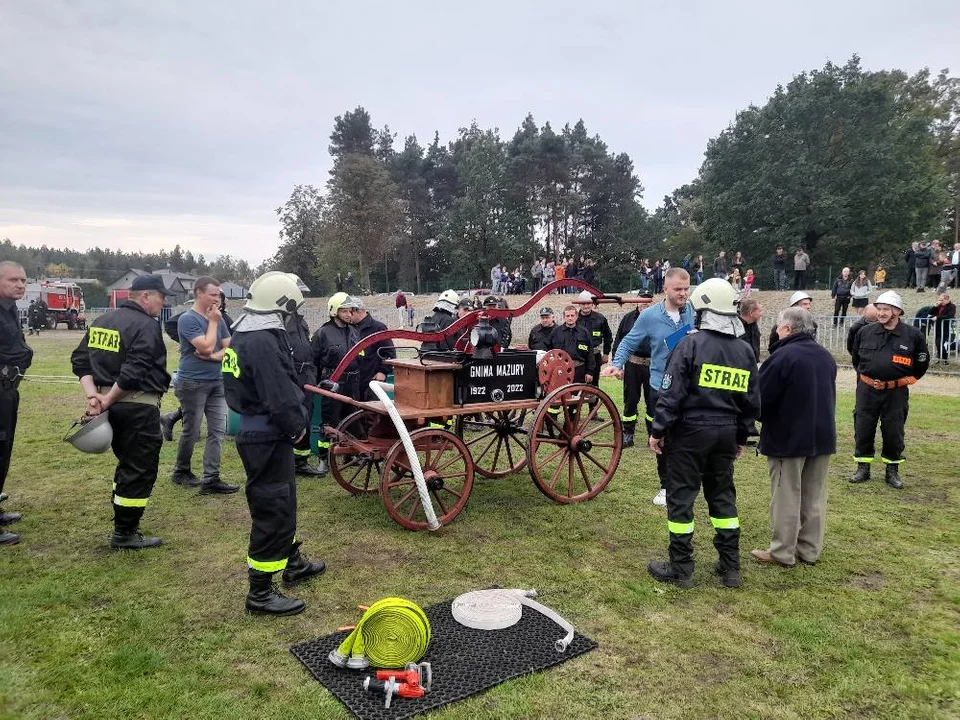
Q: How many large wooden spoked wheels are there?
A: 4